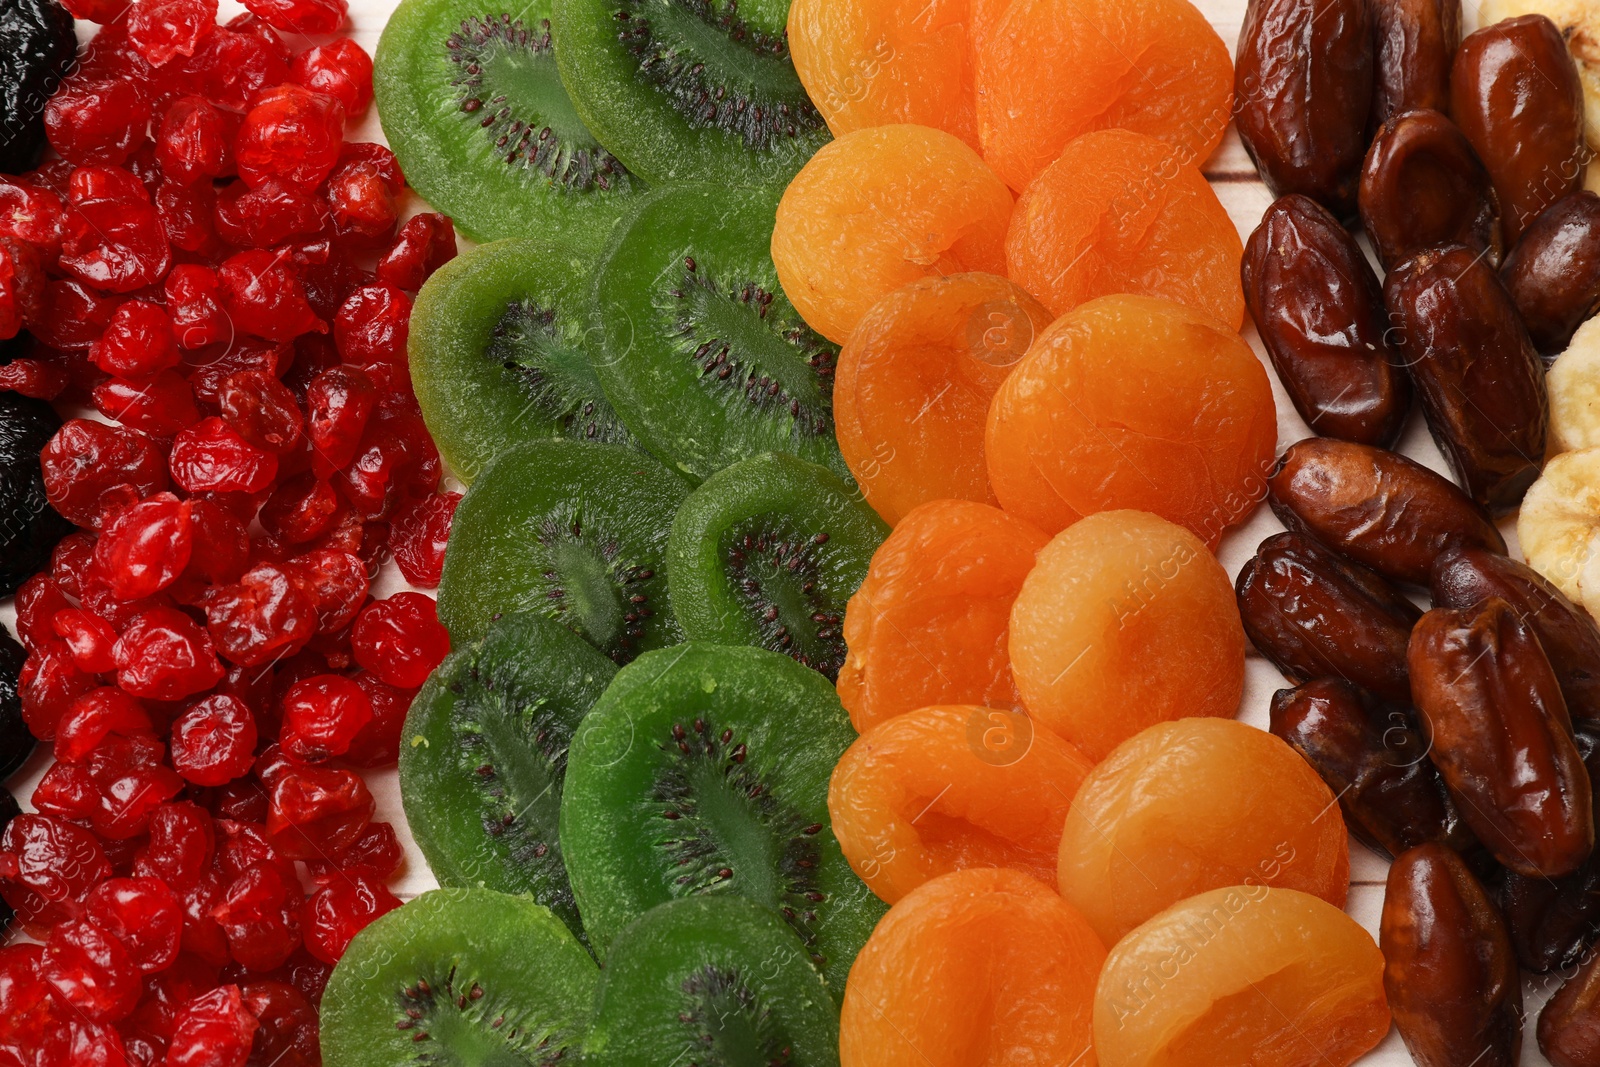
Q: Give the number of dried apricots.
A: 12